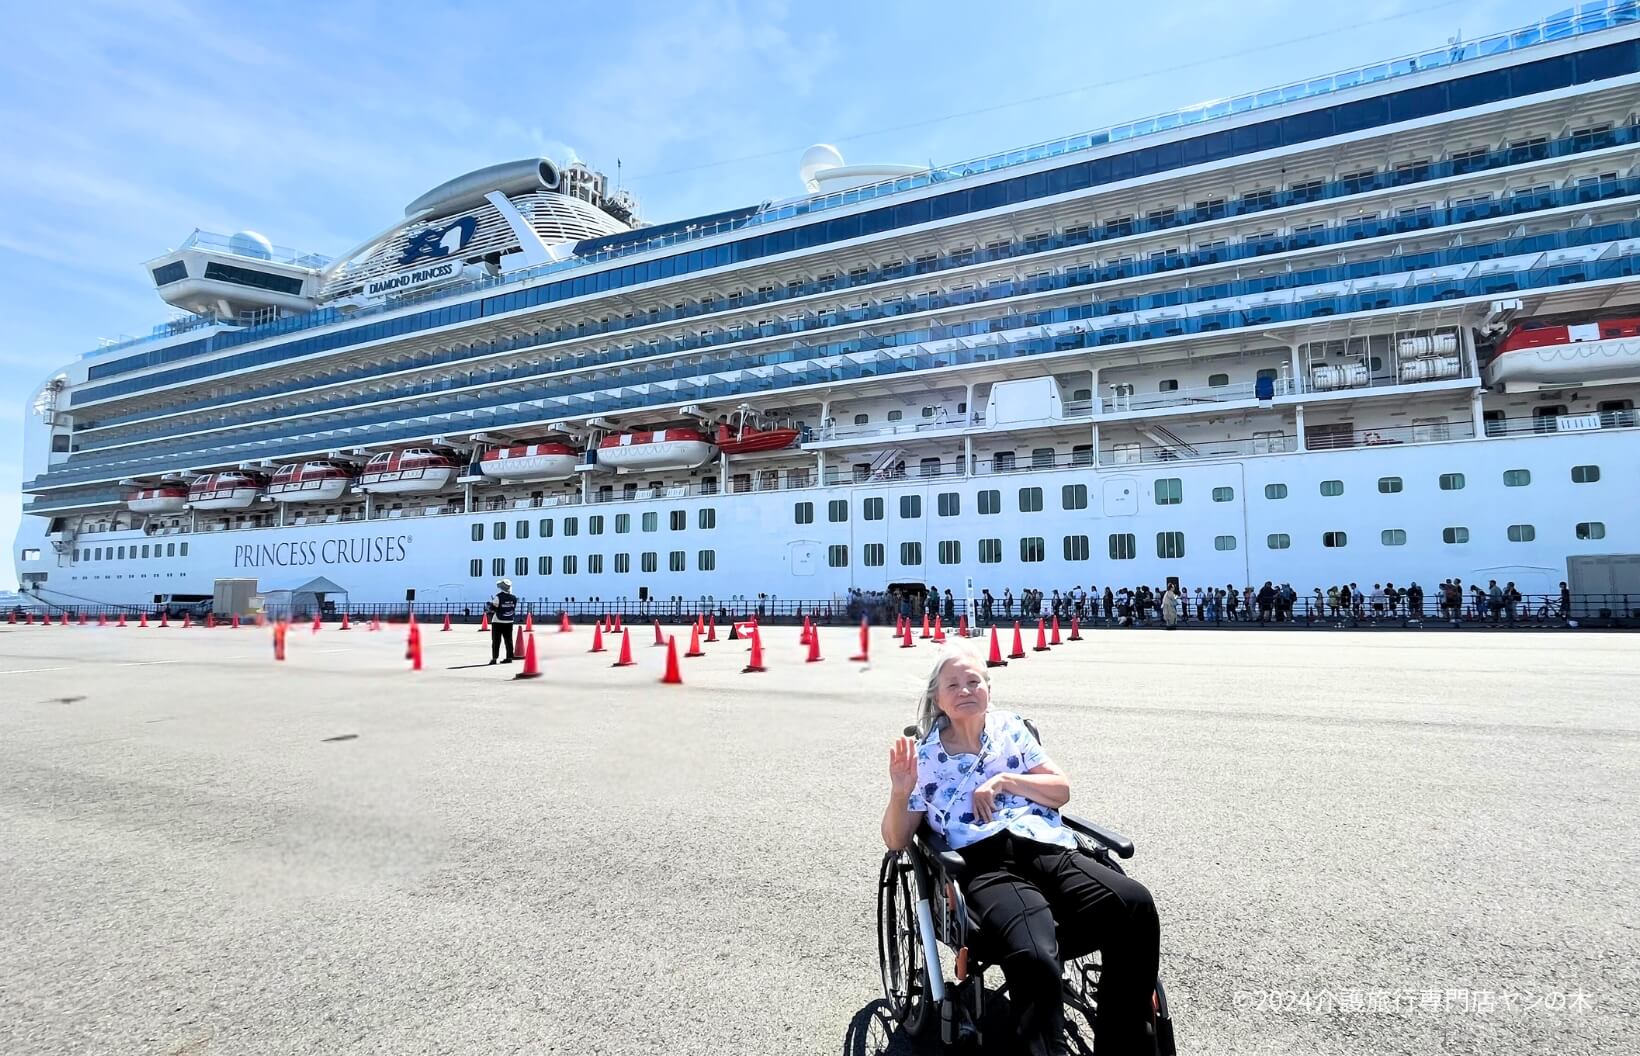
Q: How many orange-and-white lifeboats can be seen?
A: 7